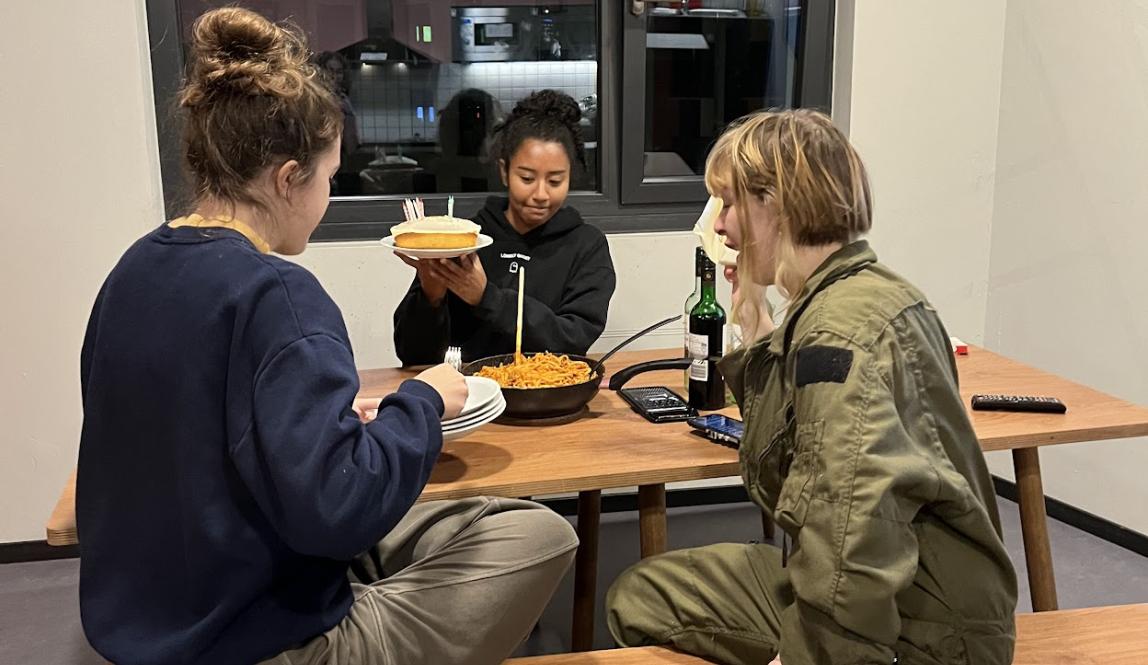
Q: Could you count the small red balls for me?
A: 0